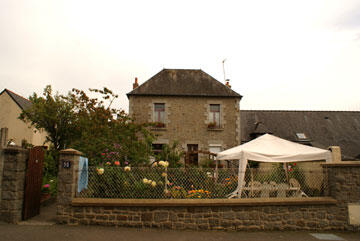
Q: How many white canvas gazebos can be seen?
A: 1